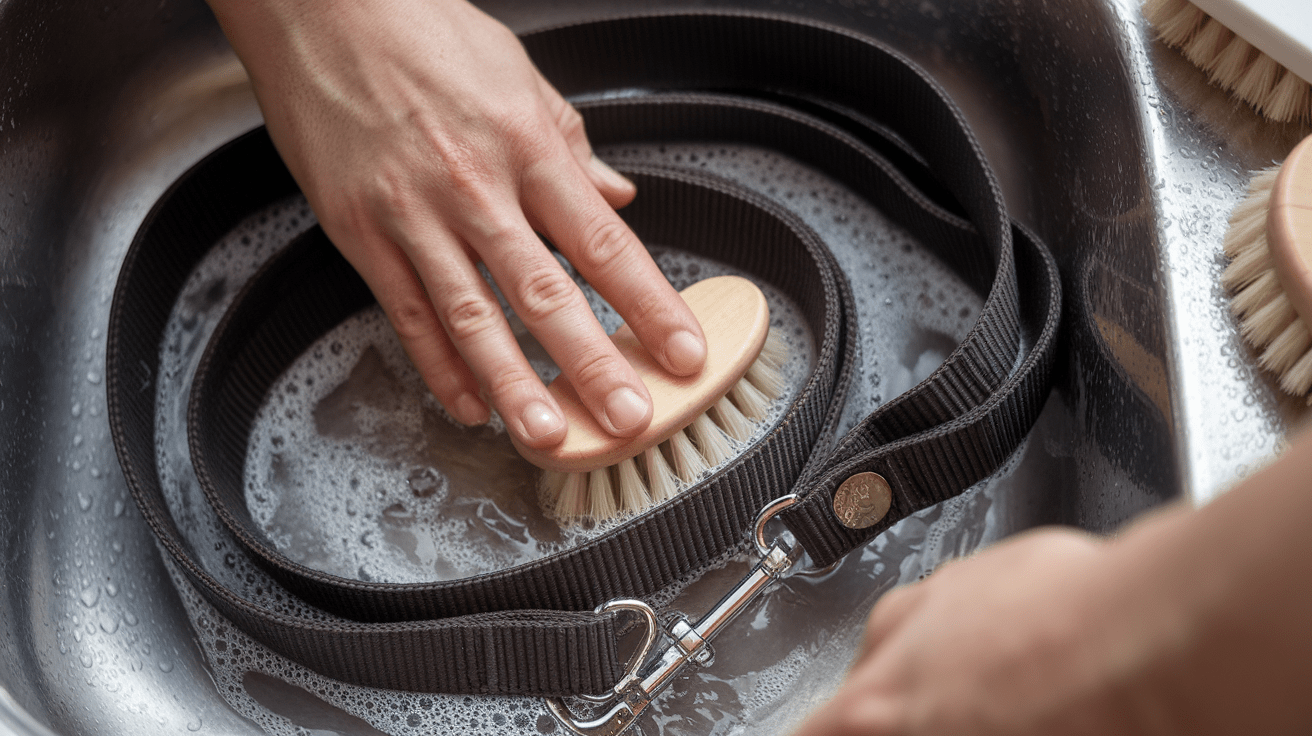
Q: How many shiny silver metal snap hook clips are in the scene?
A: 1